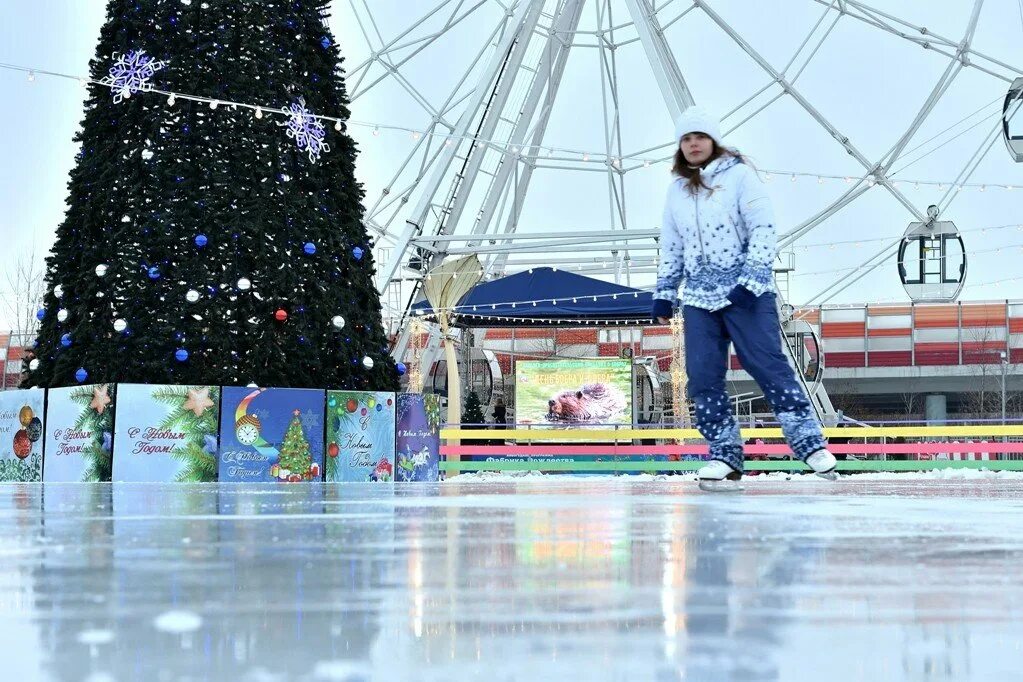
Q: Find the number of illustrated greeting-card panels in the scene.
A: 6